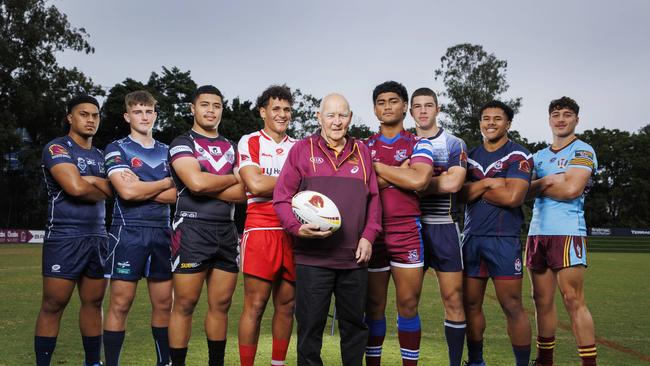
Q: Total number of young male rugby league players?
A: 8